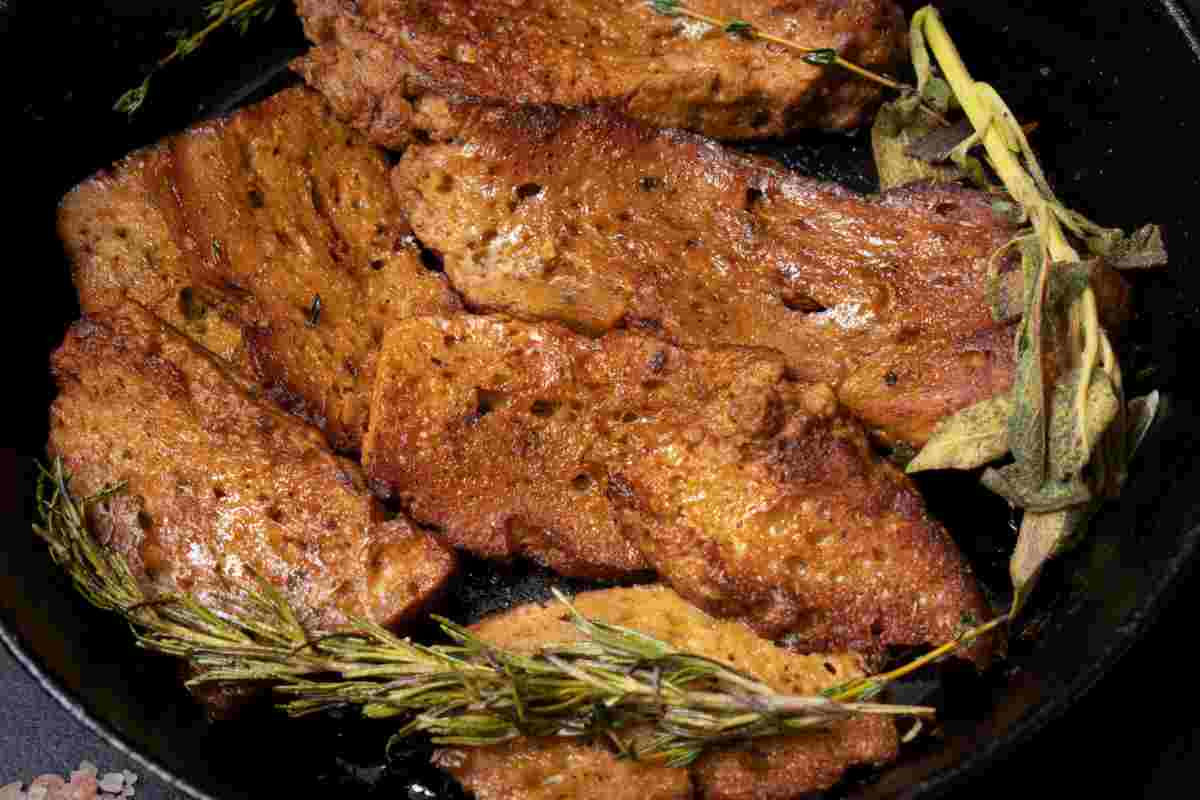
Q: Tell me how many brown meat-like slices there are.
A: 6